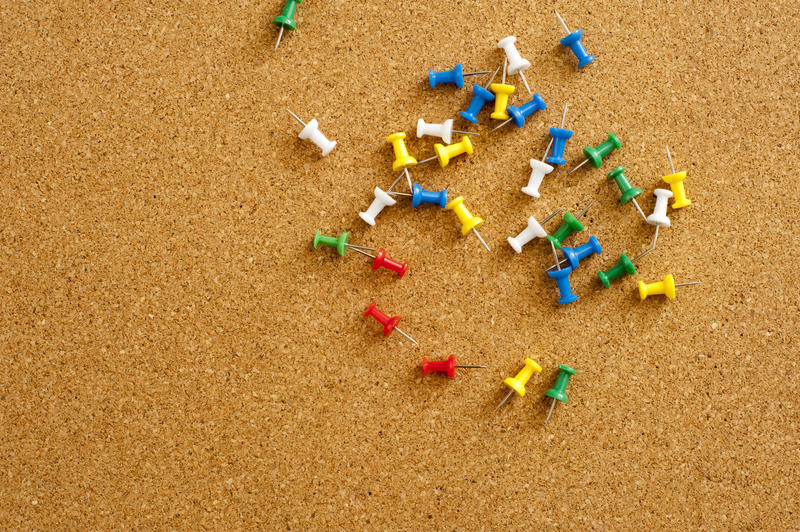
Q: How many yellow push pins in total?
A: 7